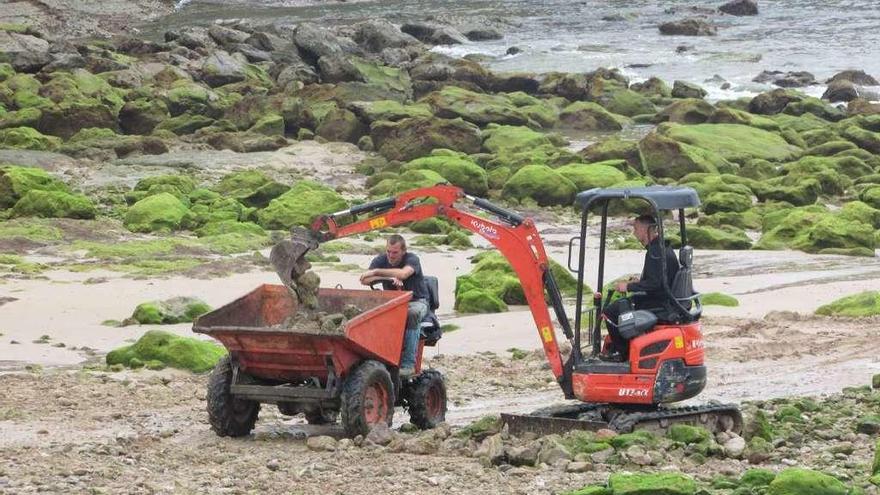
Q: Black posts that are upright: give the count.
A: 4